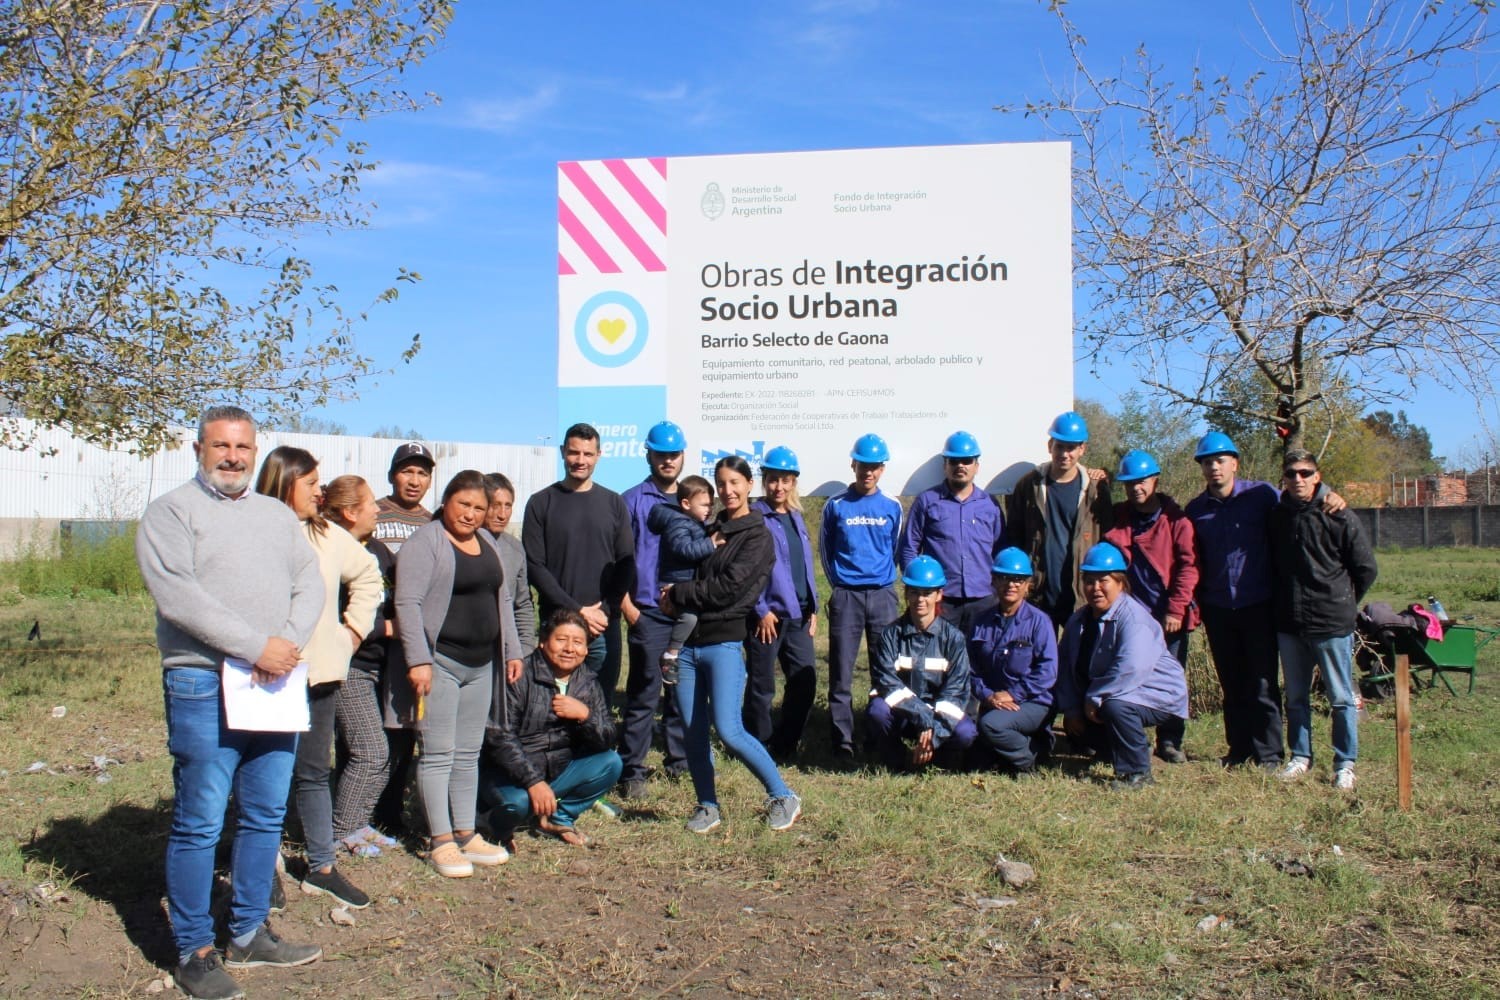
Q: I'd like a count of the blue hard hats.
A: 10